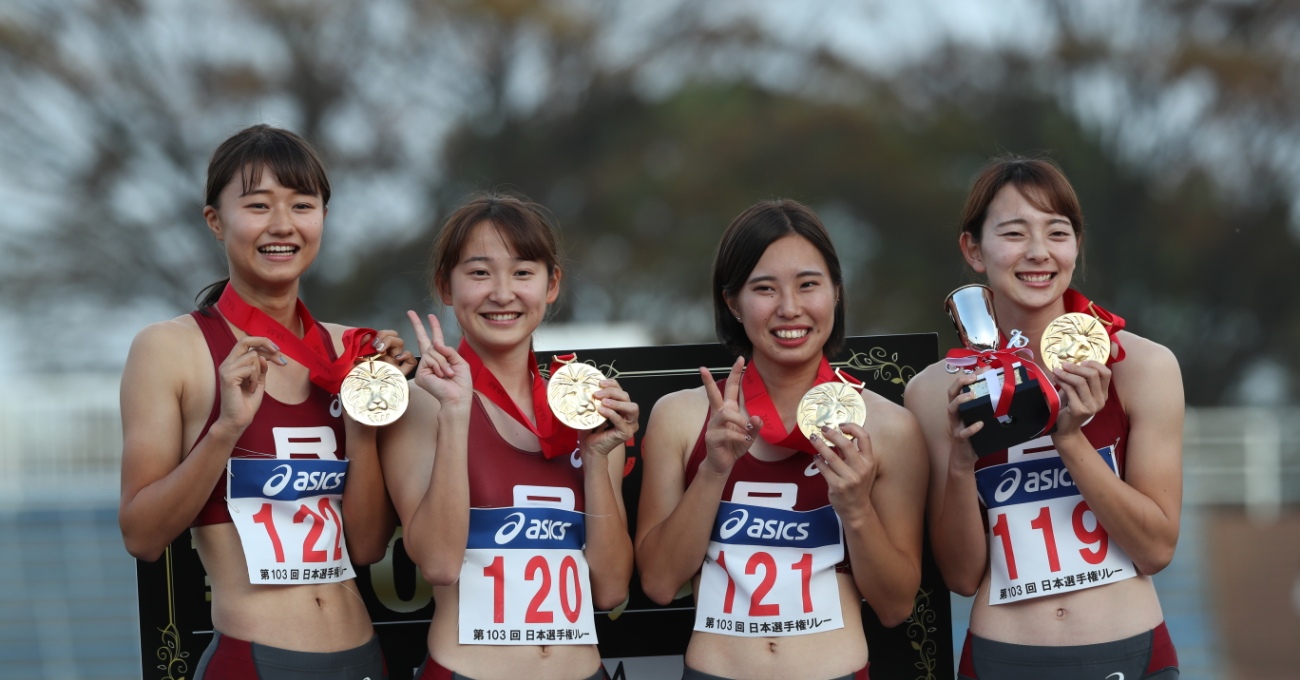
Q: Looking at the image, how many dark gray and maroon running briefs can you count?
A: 4